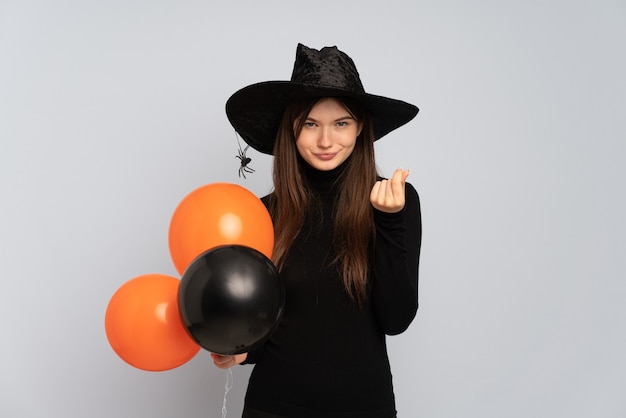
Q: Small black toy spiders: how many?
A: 1